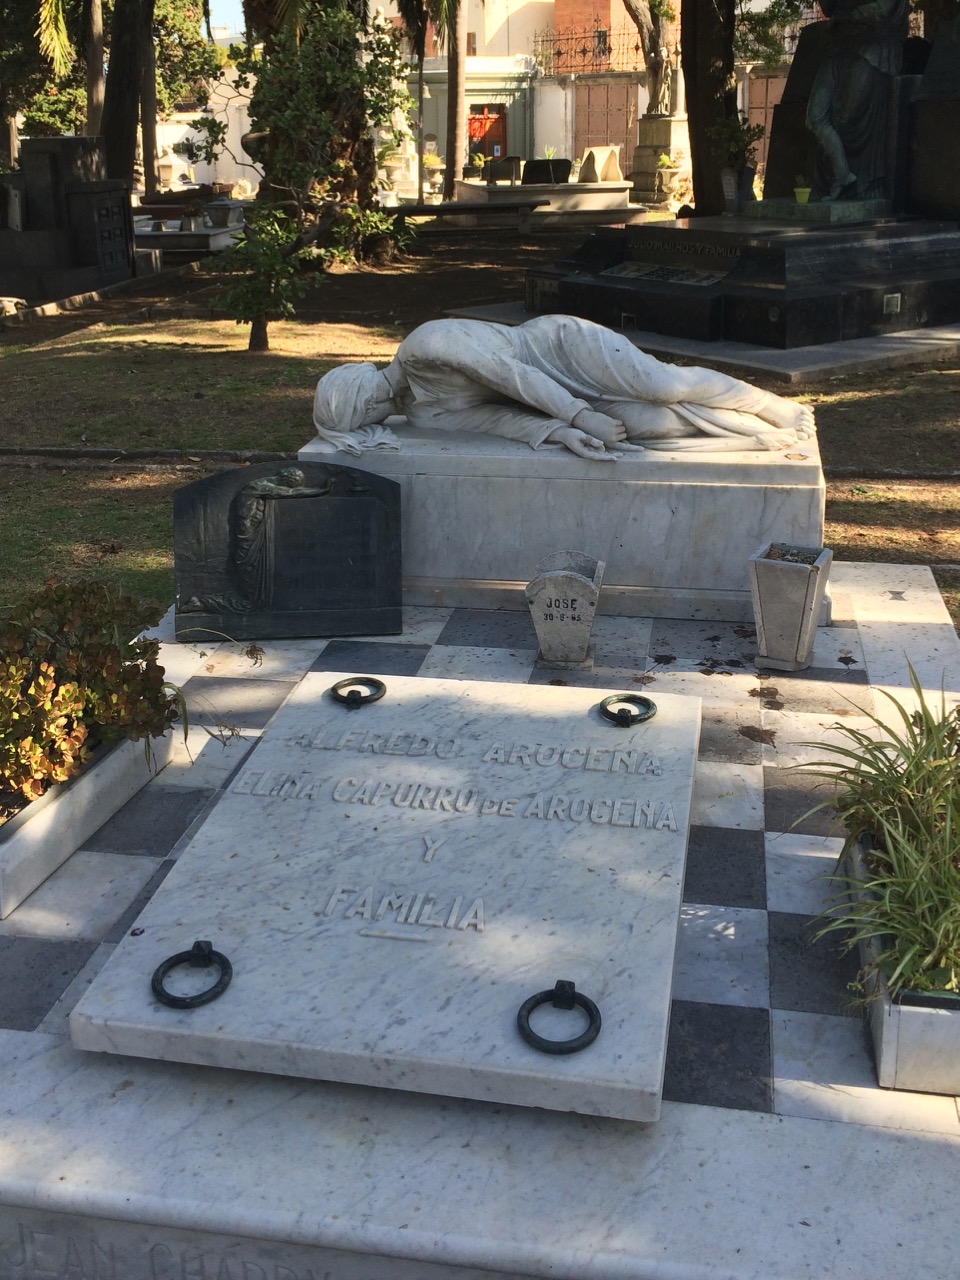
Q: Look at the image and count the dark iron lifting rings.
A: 4